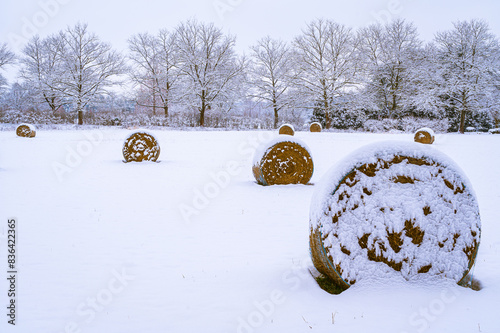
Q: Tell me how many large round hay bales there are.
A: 7